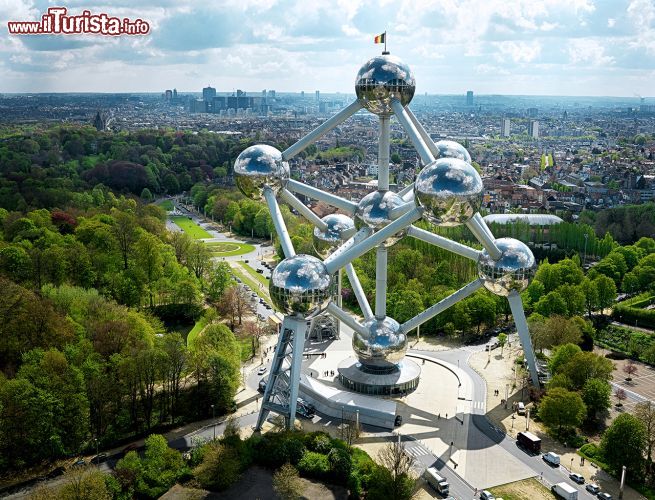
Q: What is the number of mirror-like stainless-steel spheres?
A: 9